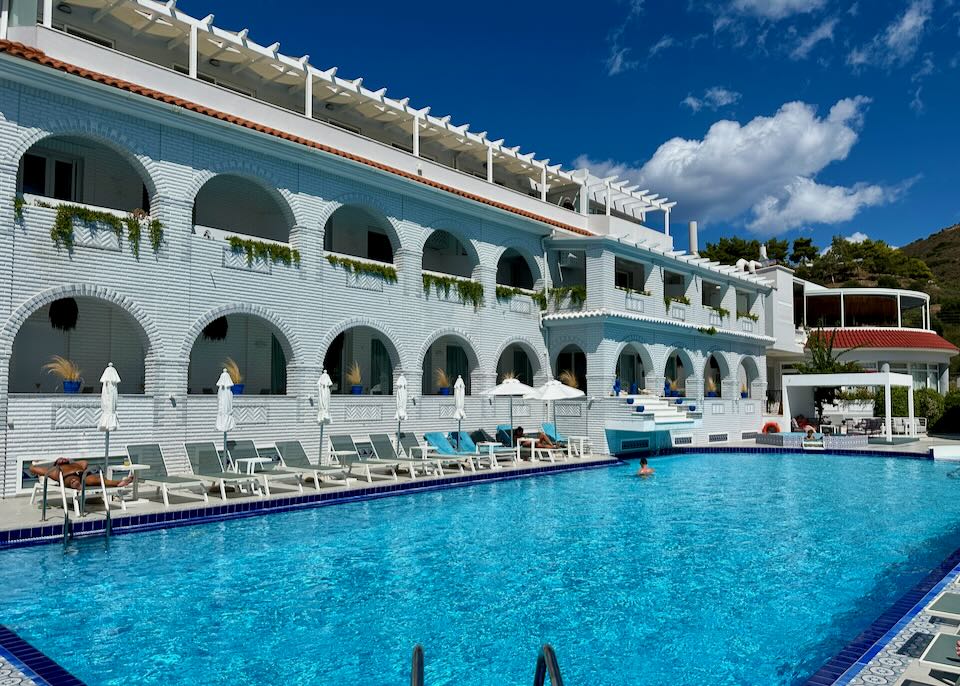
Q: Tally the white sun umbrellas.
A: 7